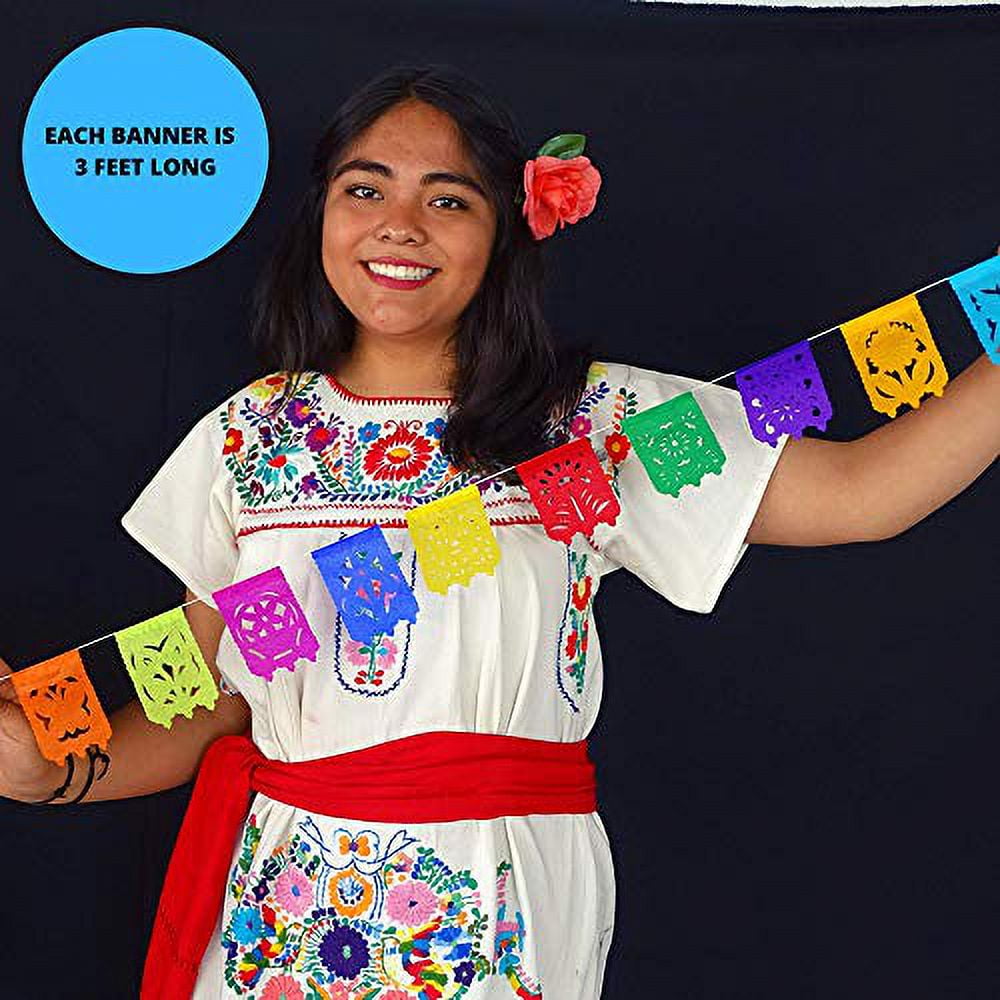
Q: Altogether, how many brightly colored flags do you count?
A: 10